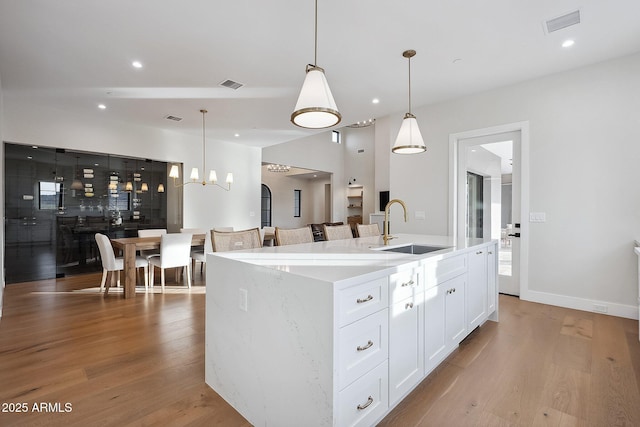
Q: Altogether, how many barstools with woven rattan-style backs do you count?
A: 4